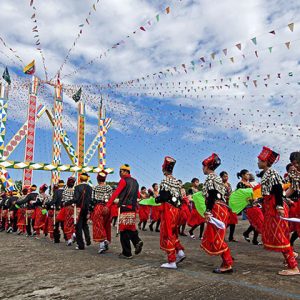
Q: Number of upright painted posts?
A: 5